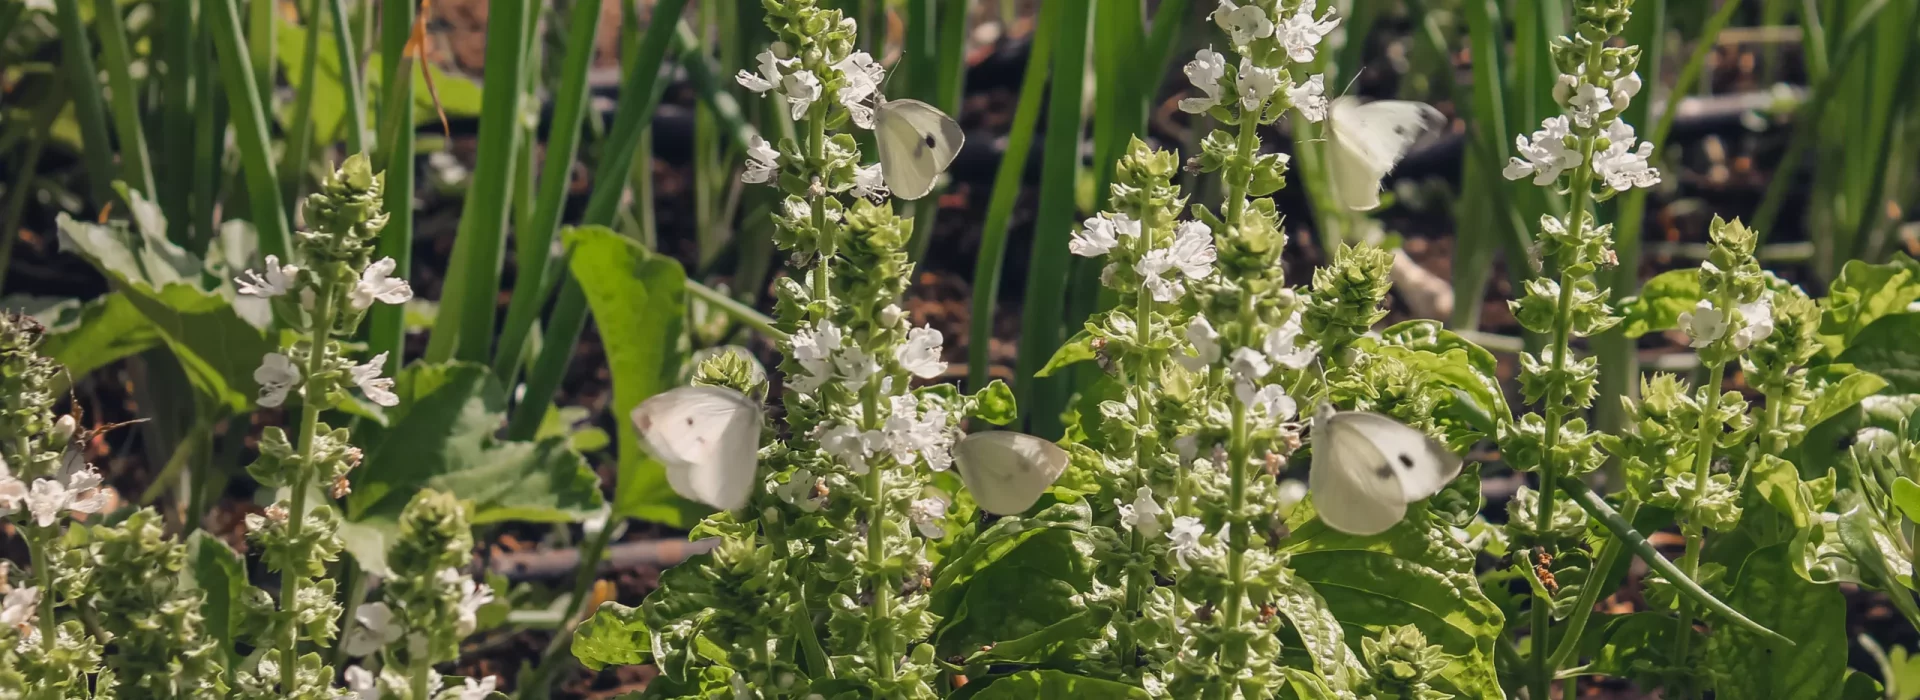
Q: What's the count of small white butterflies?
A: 5